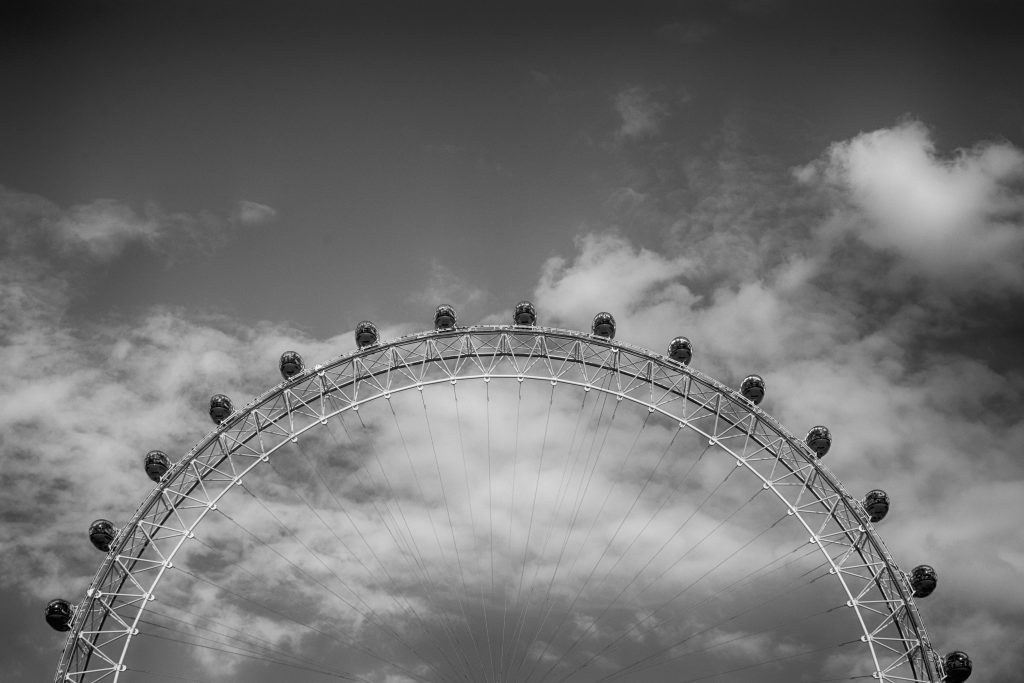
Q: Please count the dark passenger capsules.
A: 15